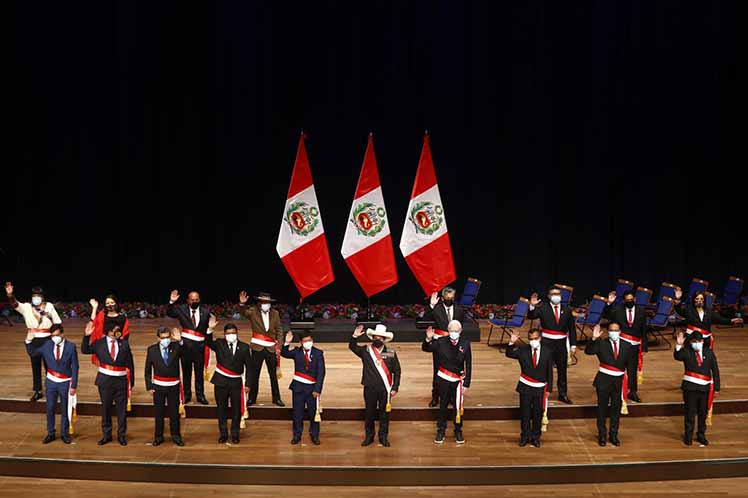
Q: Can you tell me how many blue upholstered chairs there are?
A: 11